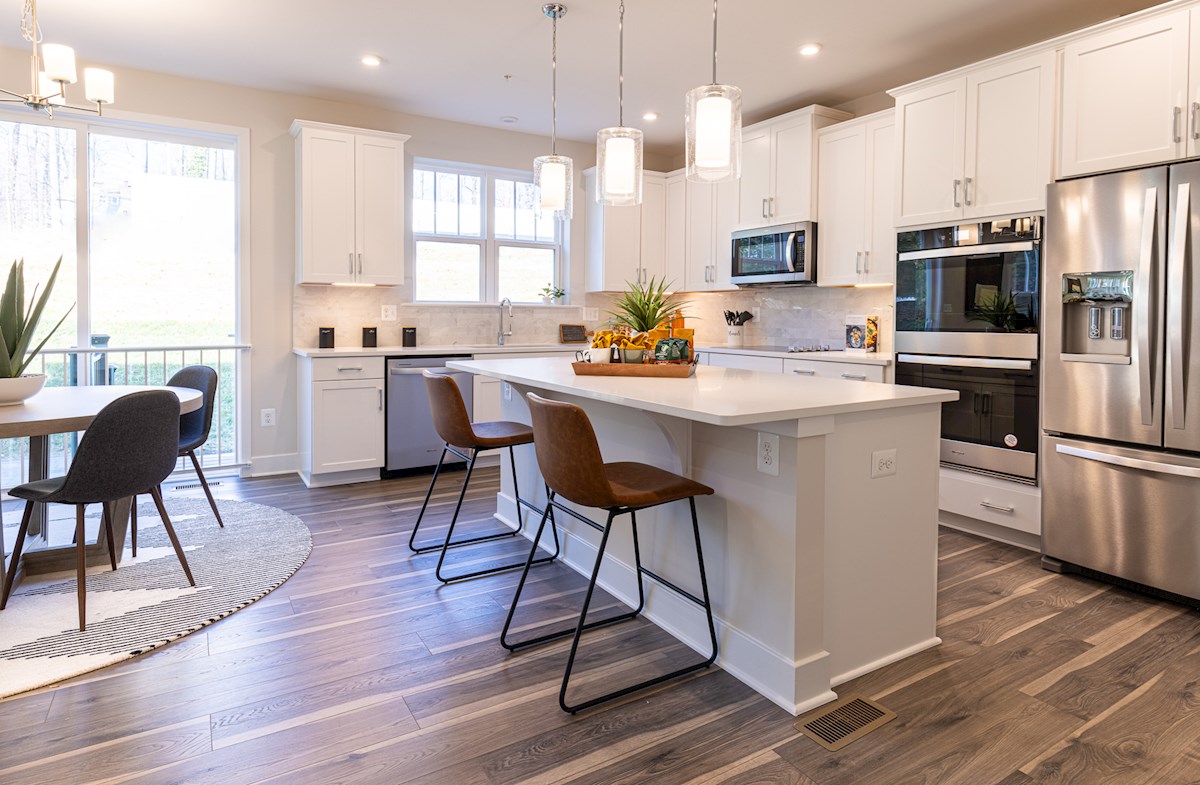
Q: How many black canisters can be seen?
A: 3